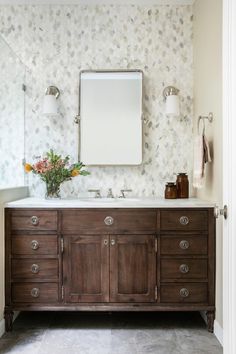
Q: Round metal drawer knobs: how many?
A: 9